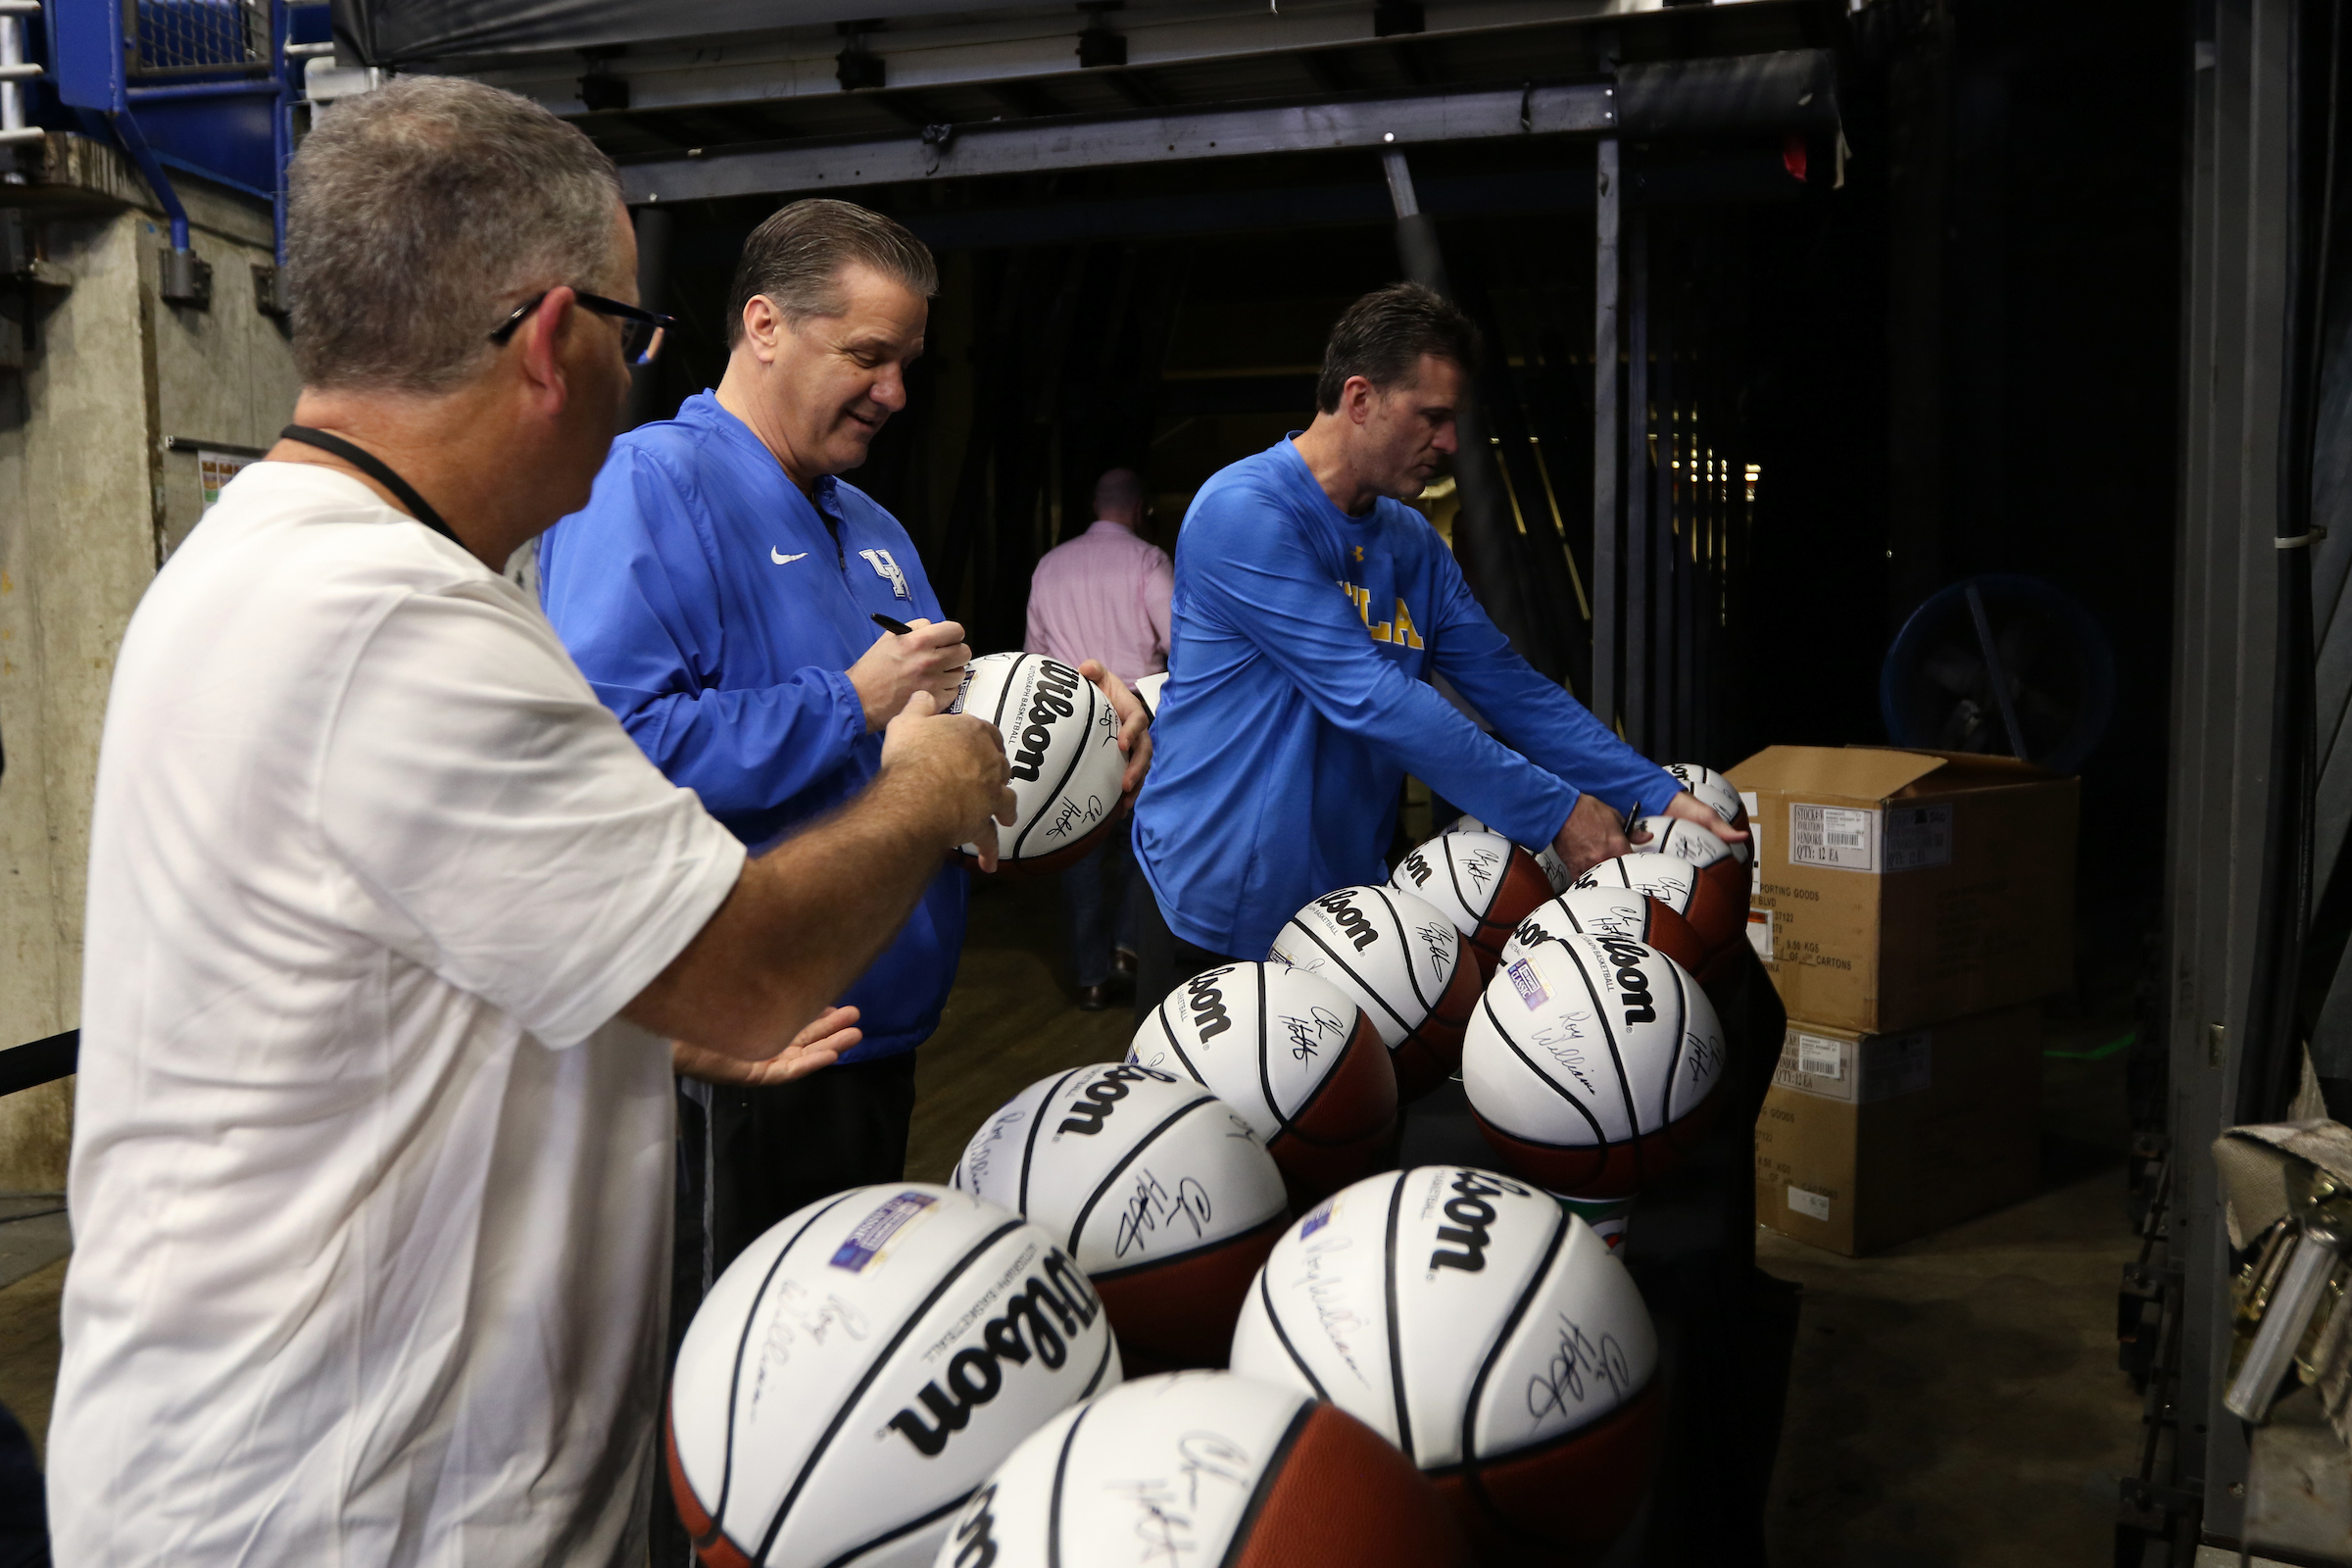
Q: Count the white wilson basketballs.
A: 15